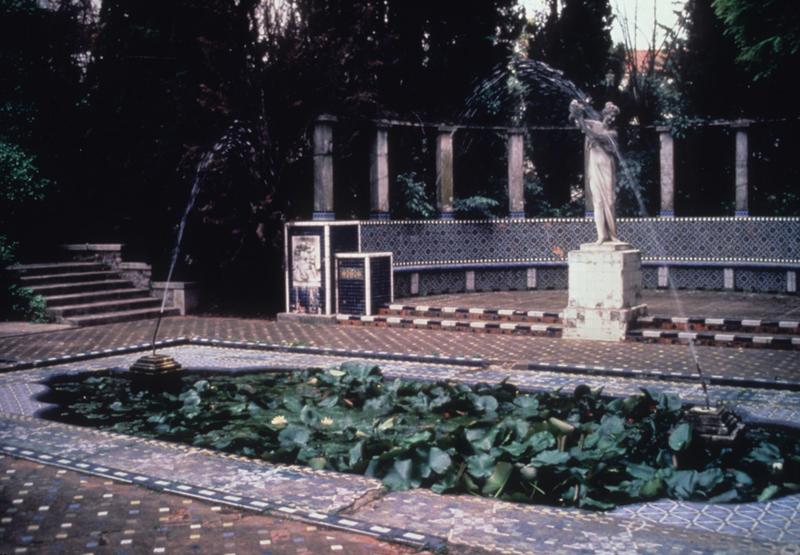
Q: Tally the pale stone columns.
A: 7